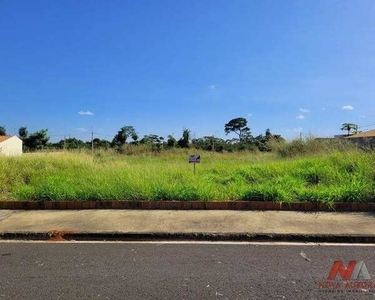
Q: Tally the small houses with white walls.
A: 1